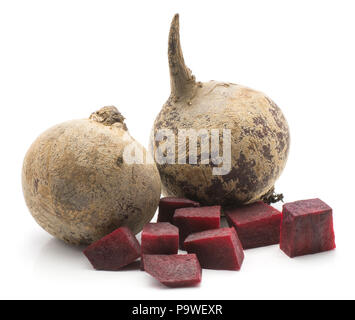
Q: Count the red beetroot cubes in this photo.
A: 8